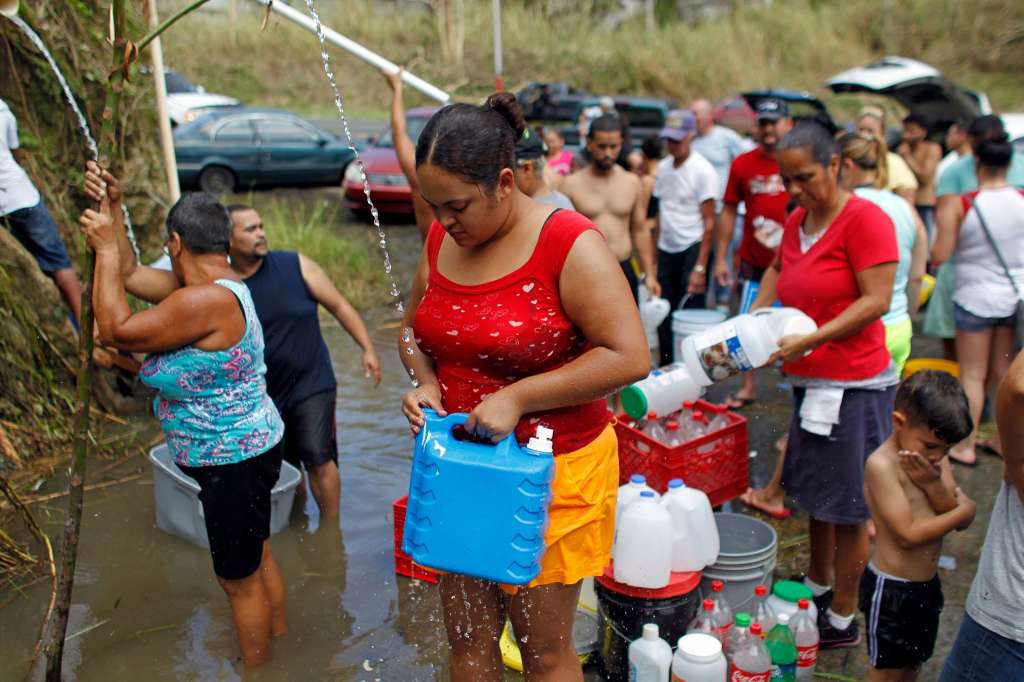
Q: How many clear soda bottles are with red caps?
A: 10